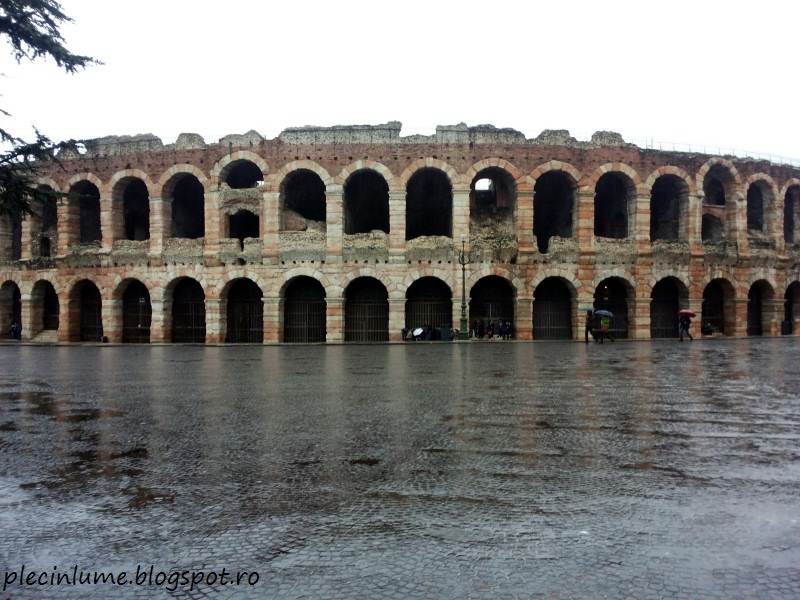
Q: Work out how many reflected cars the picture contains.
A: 0